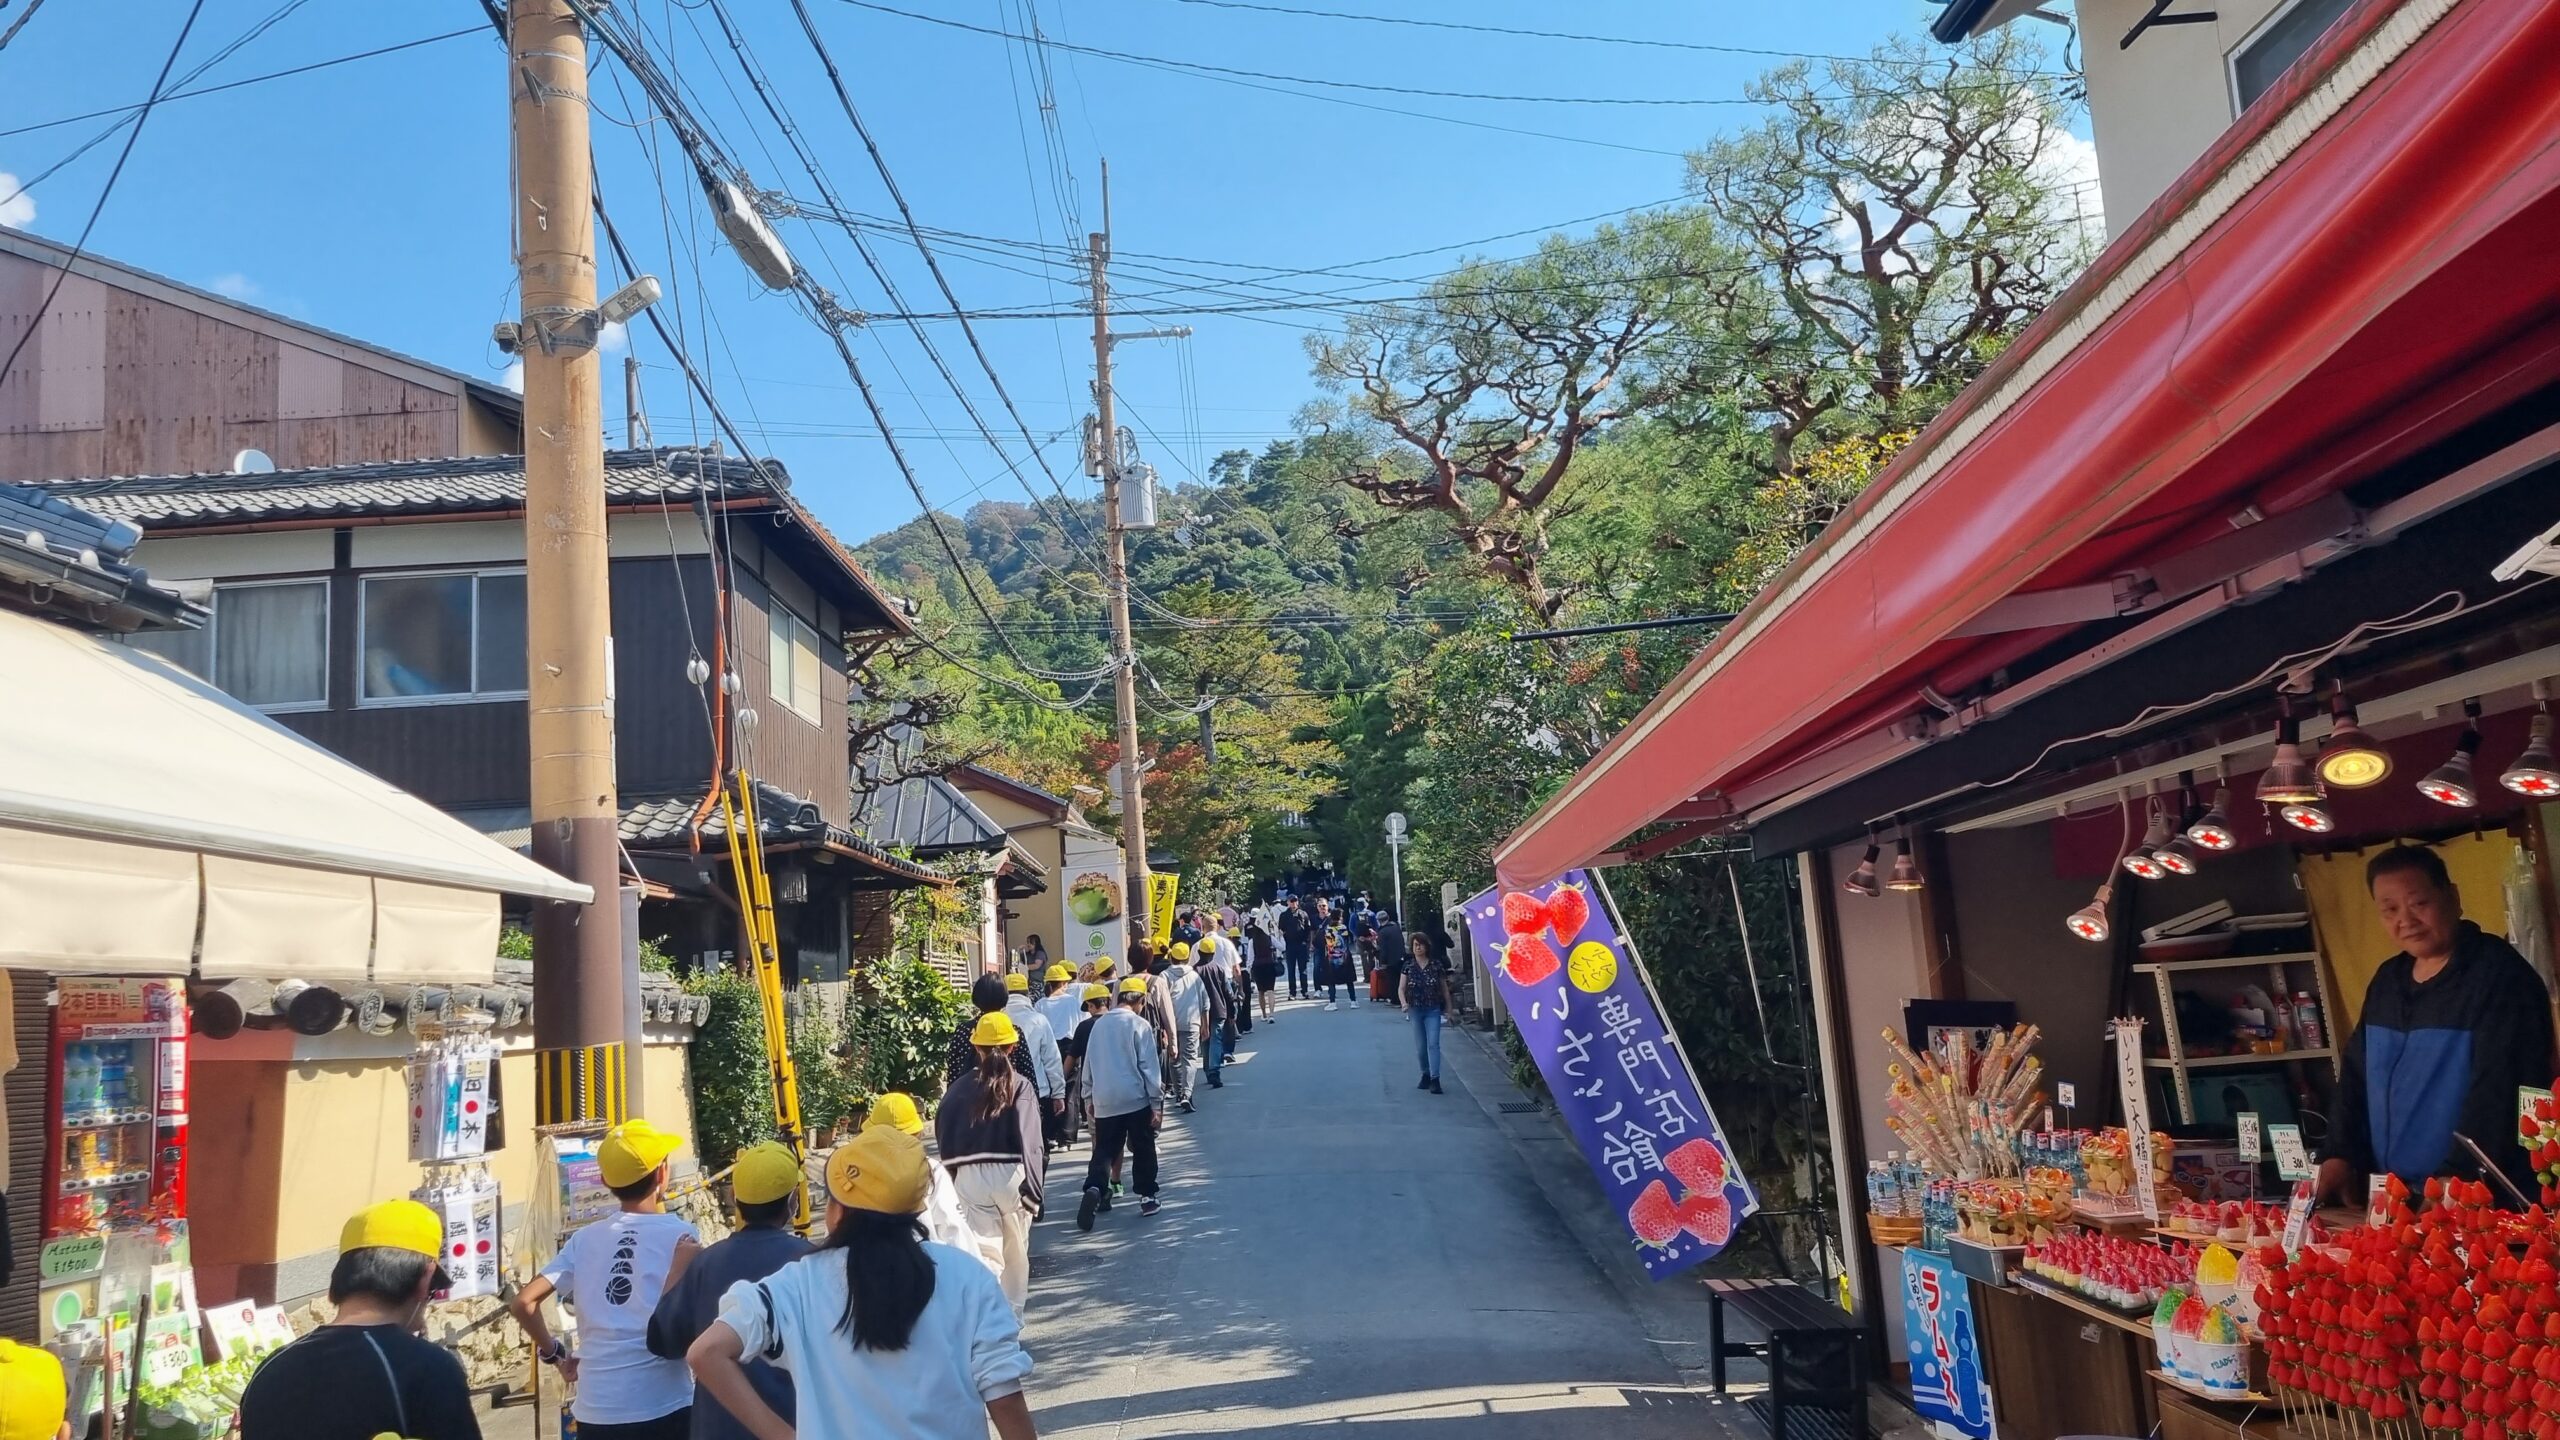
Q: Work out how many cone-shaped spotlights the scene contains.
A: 11